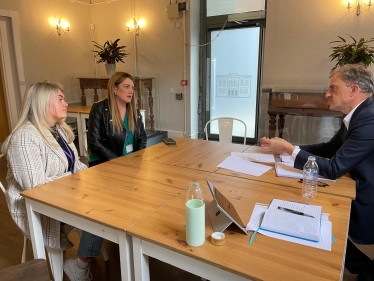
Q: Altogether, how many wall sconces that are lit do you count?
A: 3